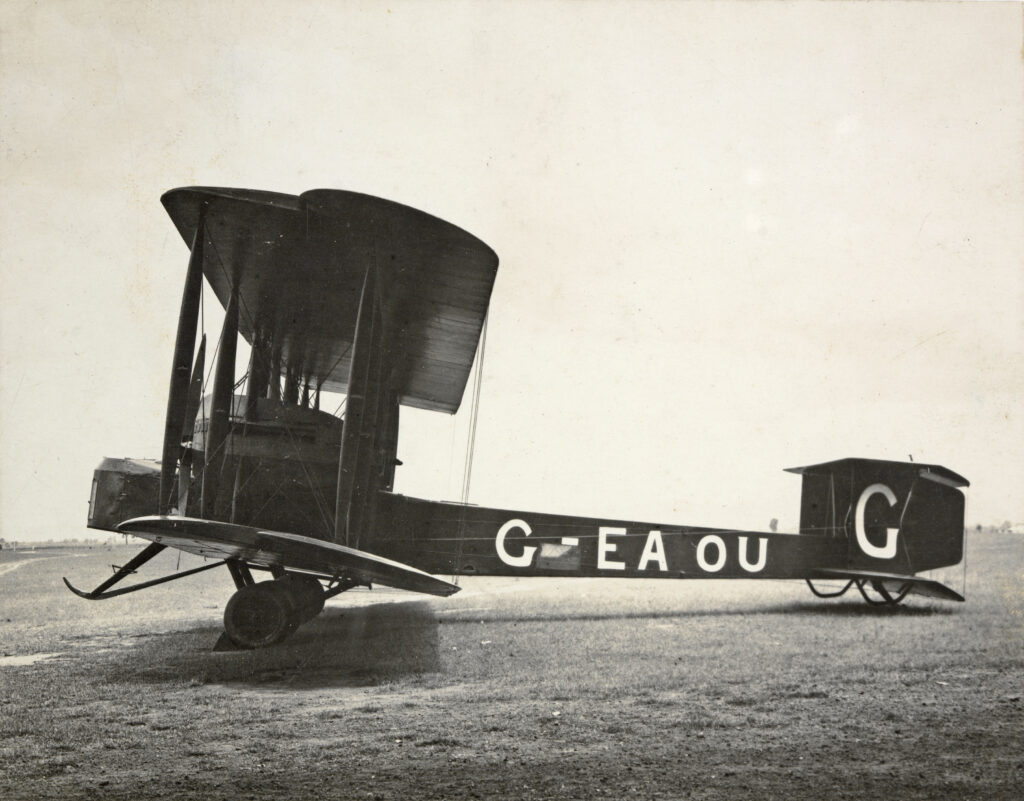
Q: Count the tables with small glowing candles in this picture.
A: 0